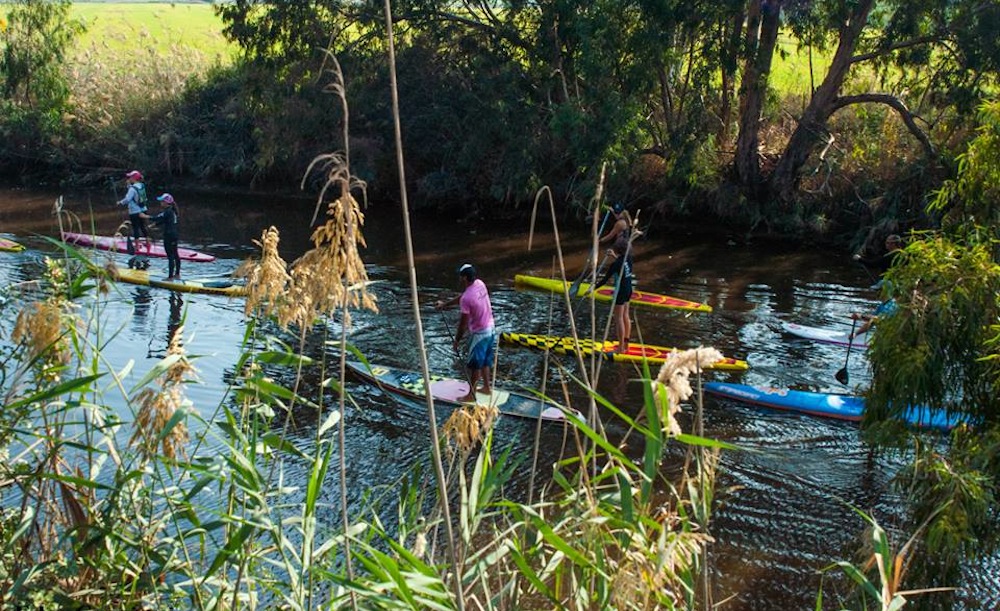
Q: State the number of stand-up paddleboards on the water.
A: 8